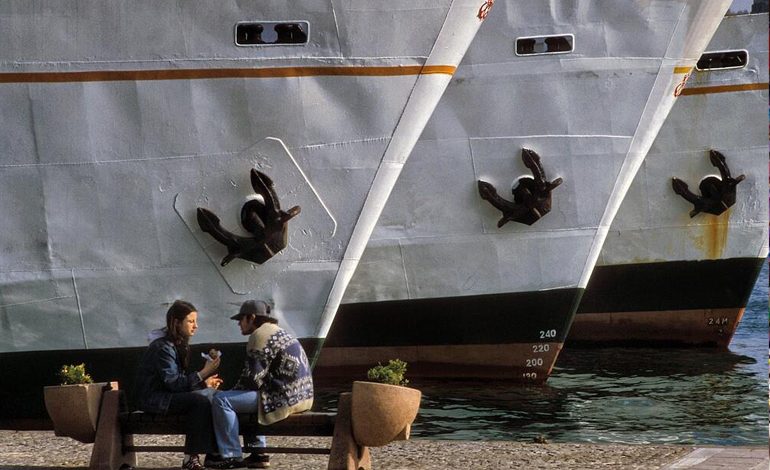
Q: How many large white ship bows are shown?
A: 3